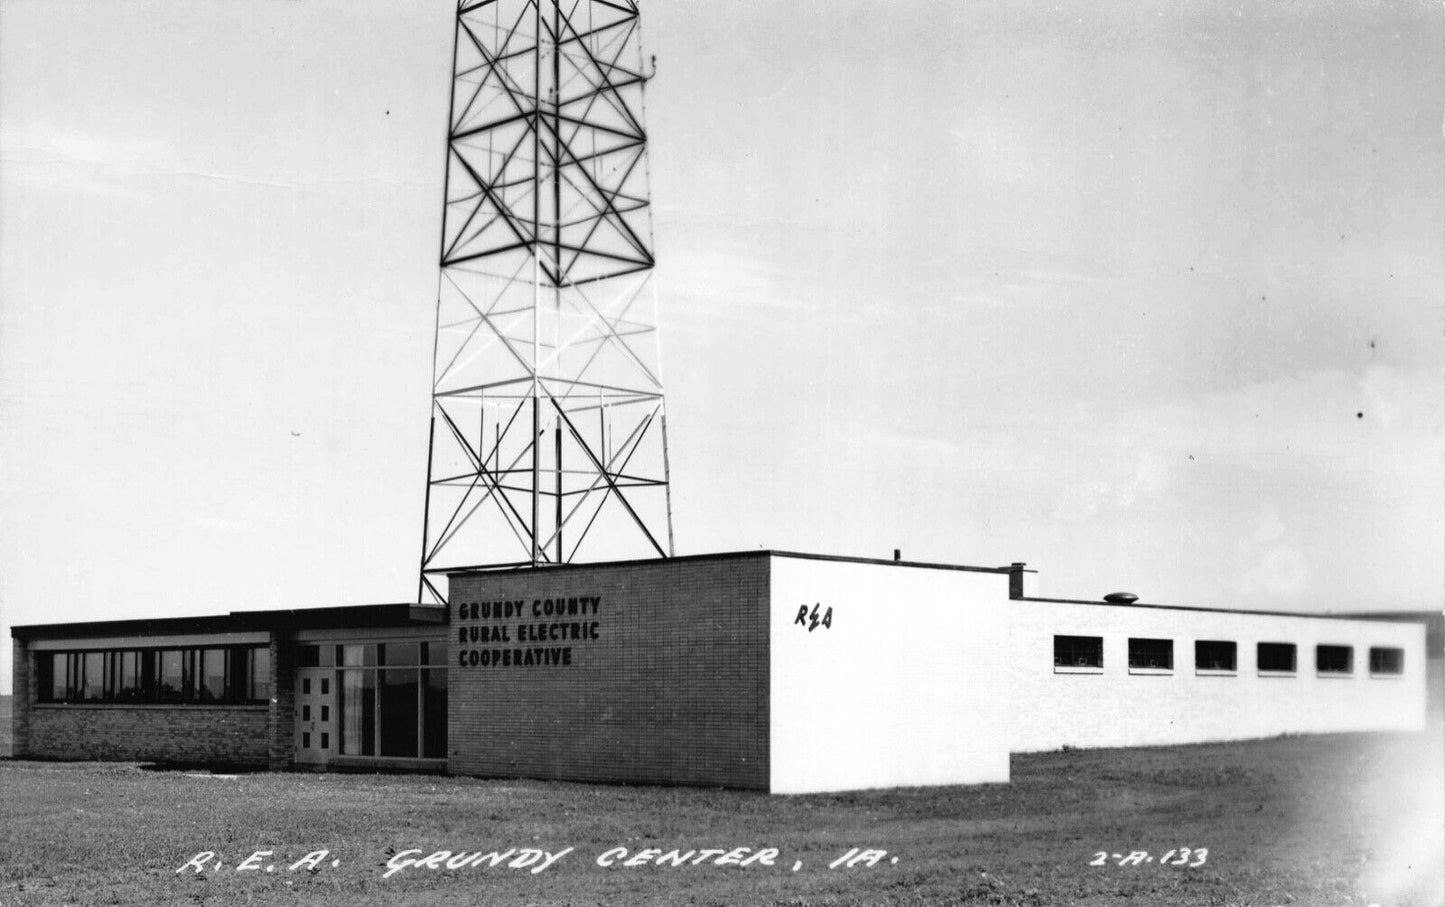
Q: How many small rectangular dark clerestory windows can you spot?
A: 6